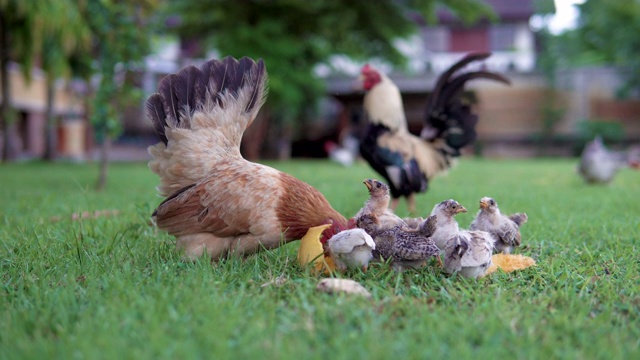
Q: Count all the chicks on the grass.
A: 6